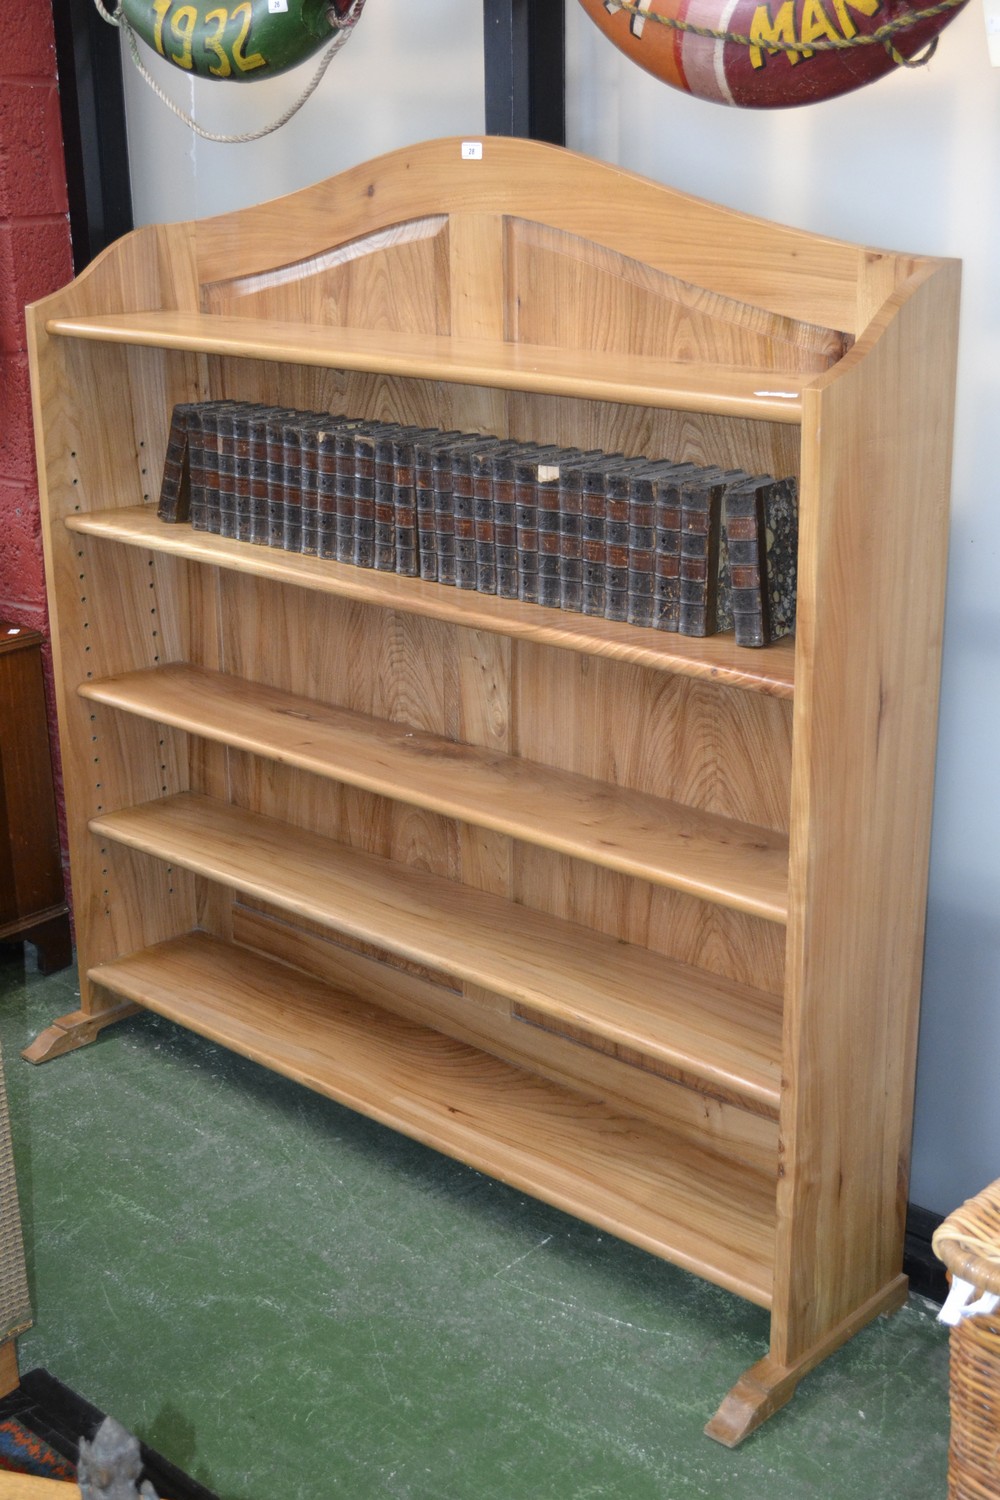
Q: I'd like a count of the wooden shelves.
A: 5